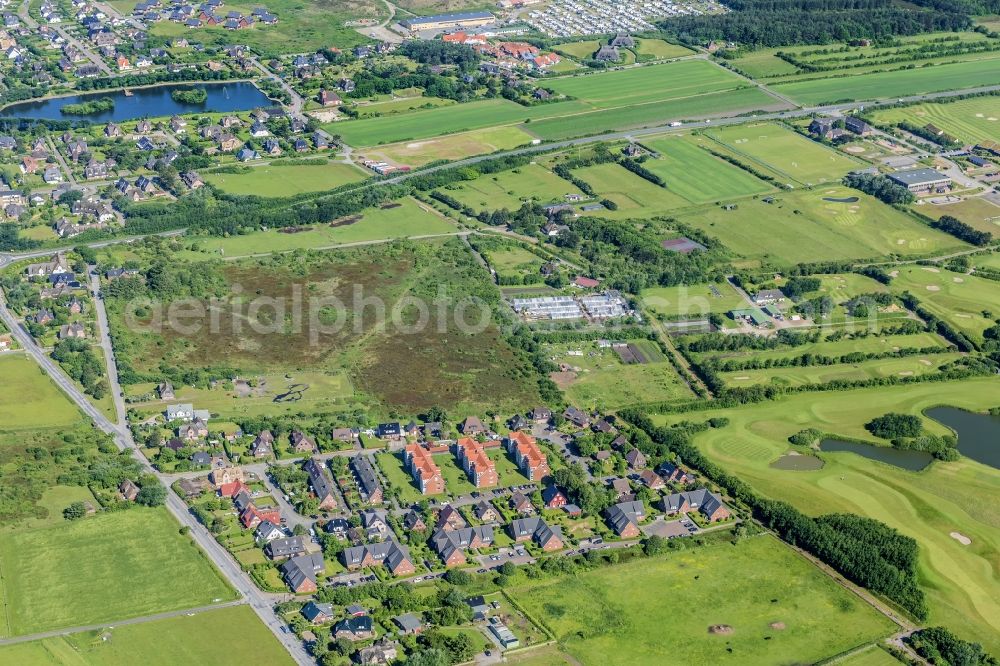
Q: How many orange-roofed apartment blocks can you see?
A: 3